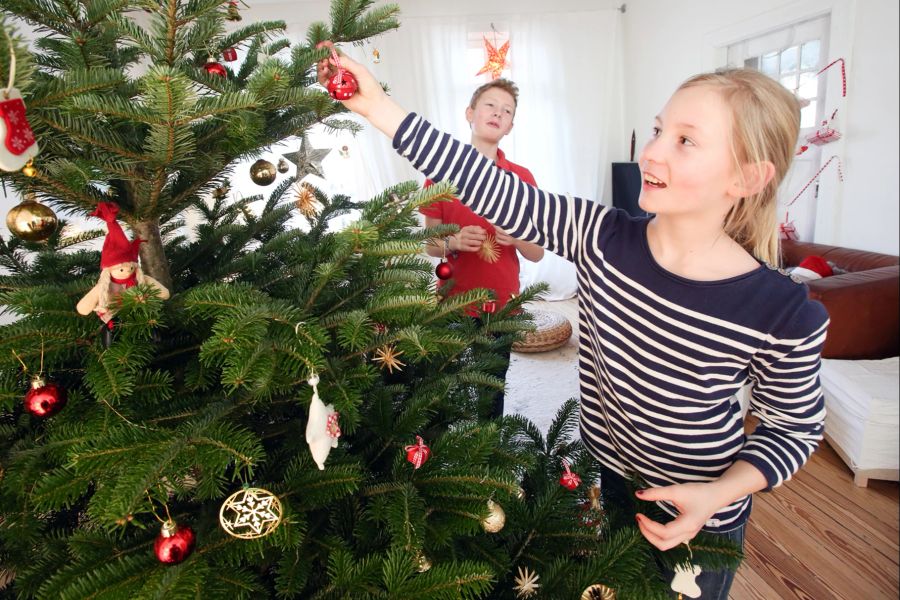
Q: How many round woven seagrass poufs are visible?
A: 1